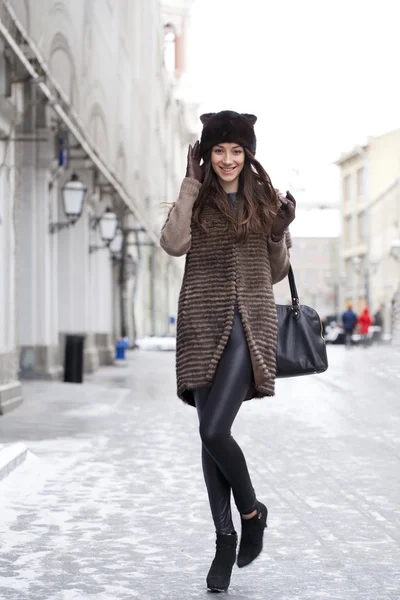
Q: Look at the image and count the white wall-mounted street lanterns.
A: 3